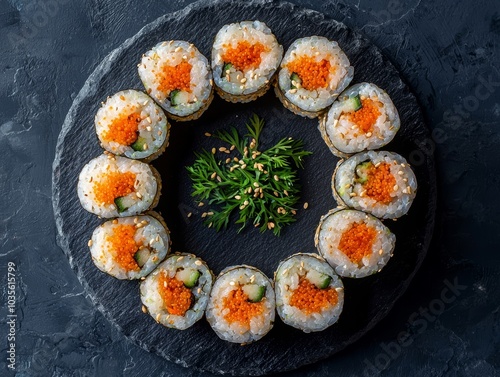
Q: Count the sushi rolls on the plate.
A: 12